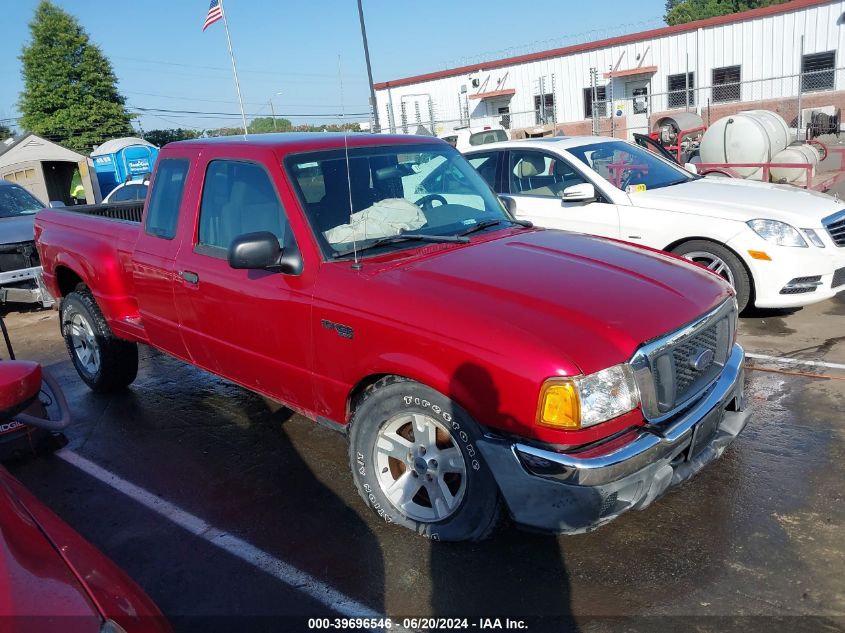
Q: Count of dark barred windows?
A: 5